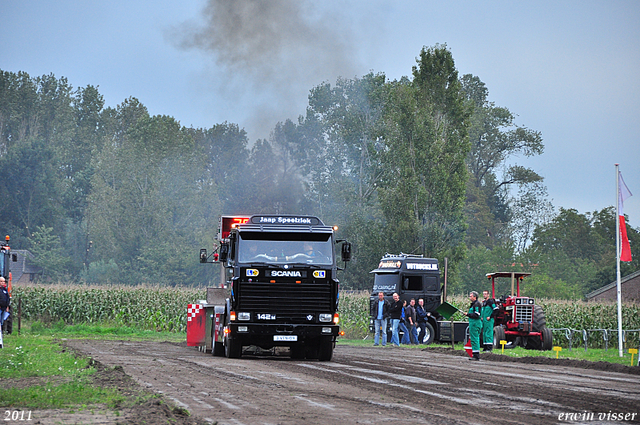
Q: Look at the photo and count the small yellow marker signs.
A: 3